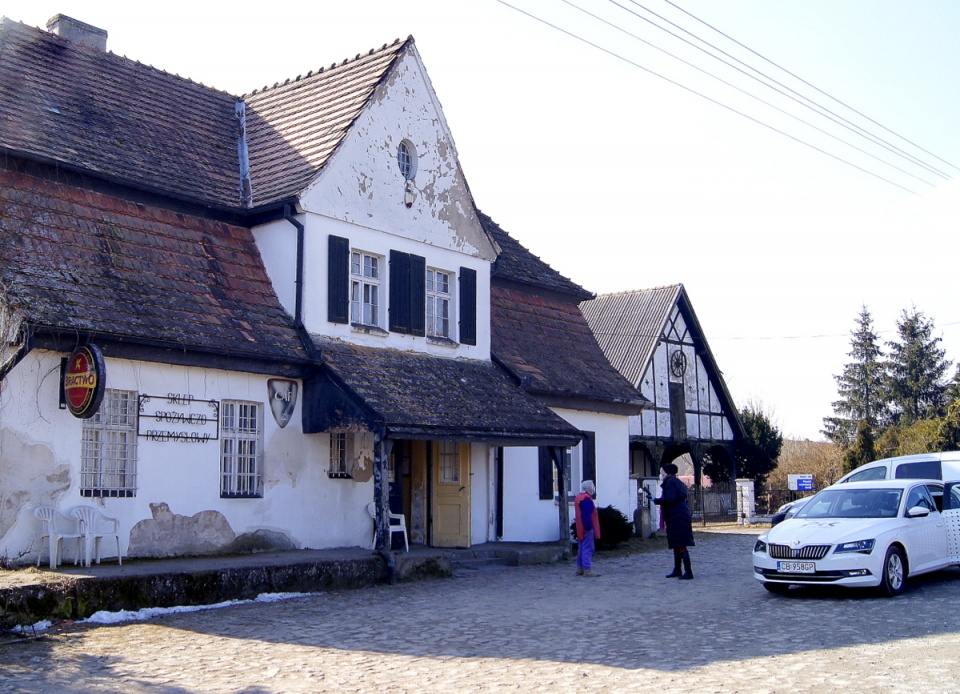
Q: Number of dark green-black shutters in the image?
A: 6